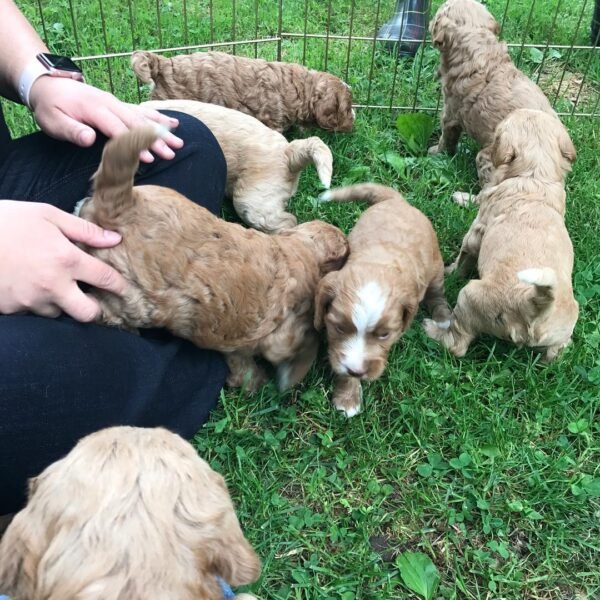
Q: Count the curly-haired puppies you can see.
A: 7